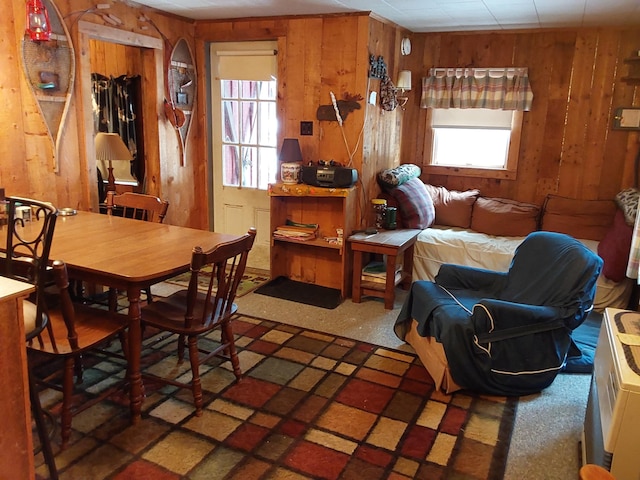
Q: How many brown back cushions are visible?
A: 3